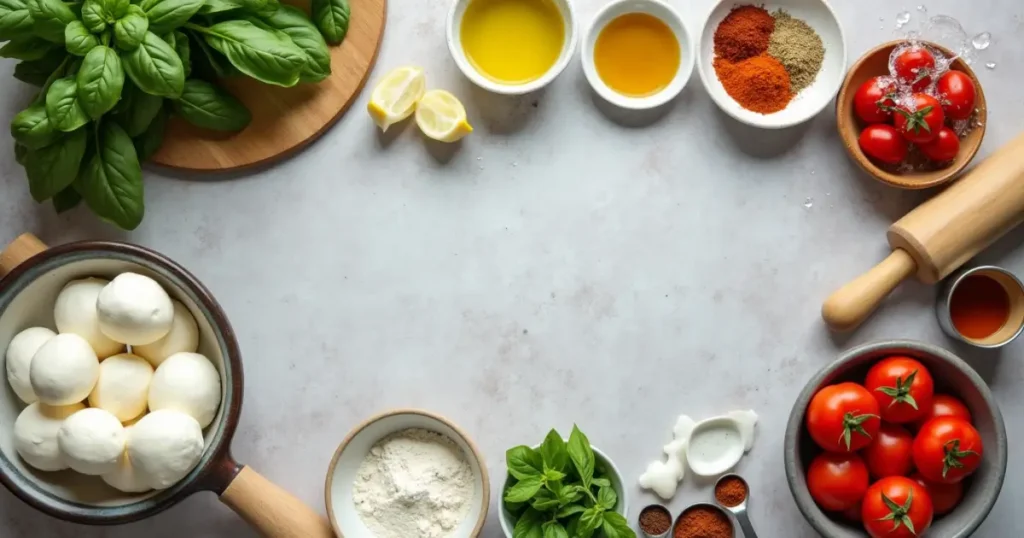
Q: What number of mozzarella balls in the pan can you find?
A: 11